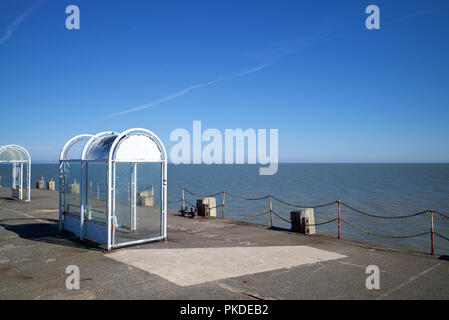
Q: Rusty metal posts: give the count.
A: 5